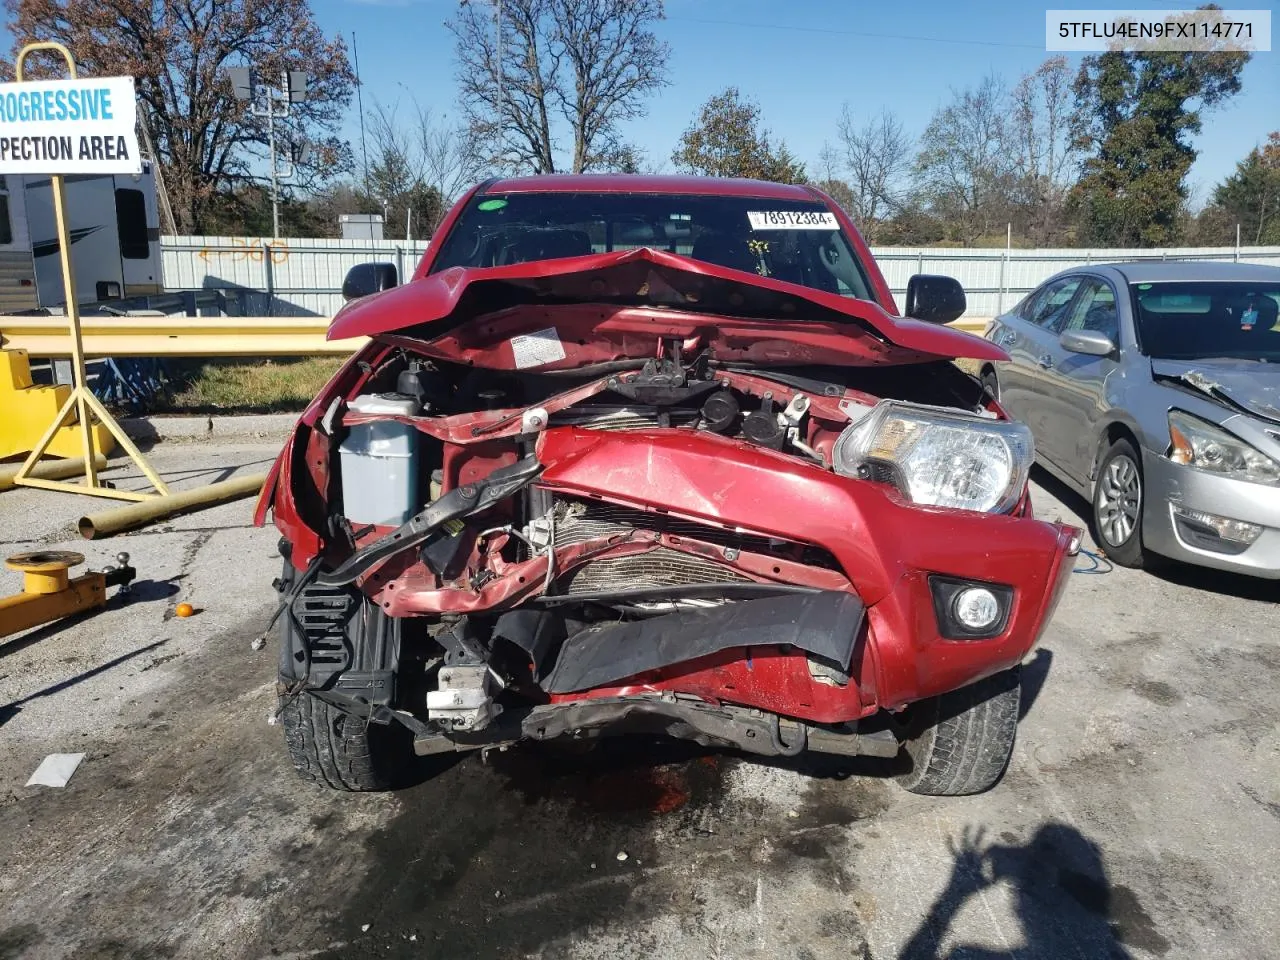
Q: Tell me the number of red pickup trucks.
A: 1